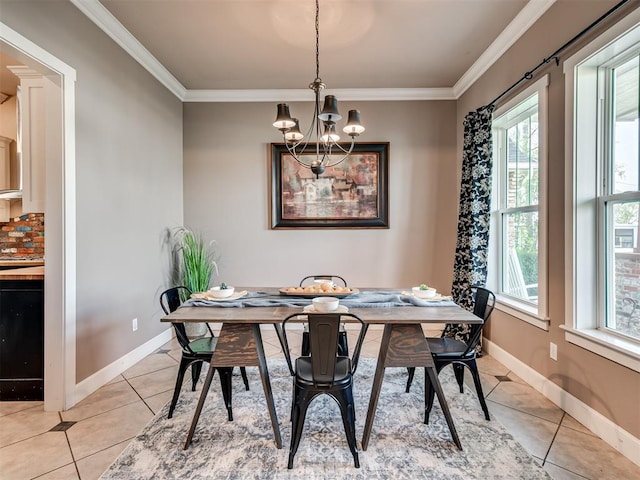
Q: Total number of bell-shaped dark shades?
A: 5